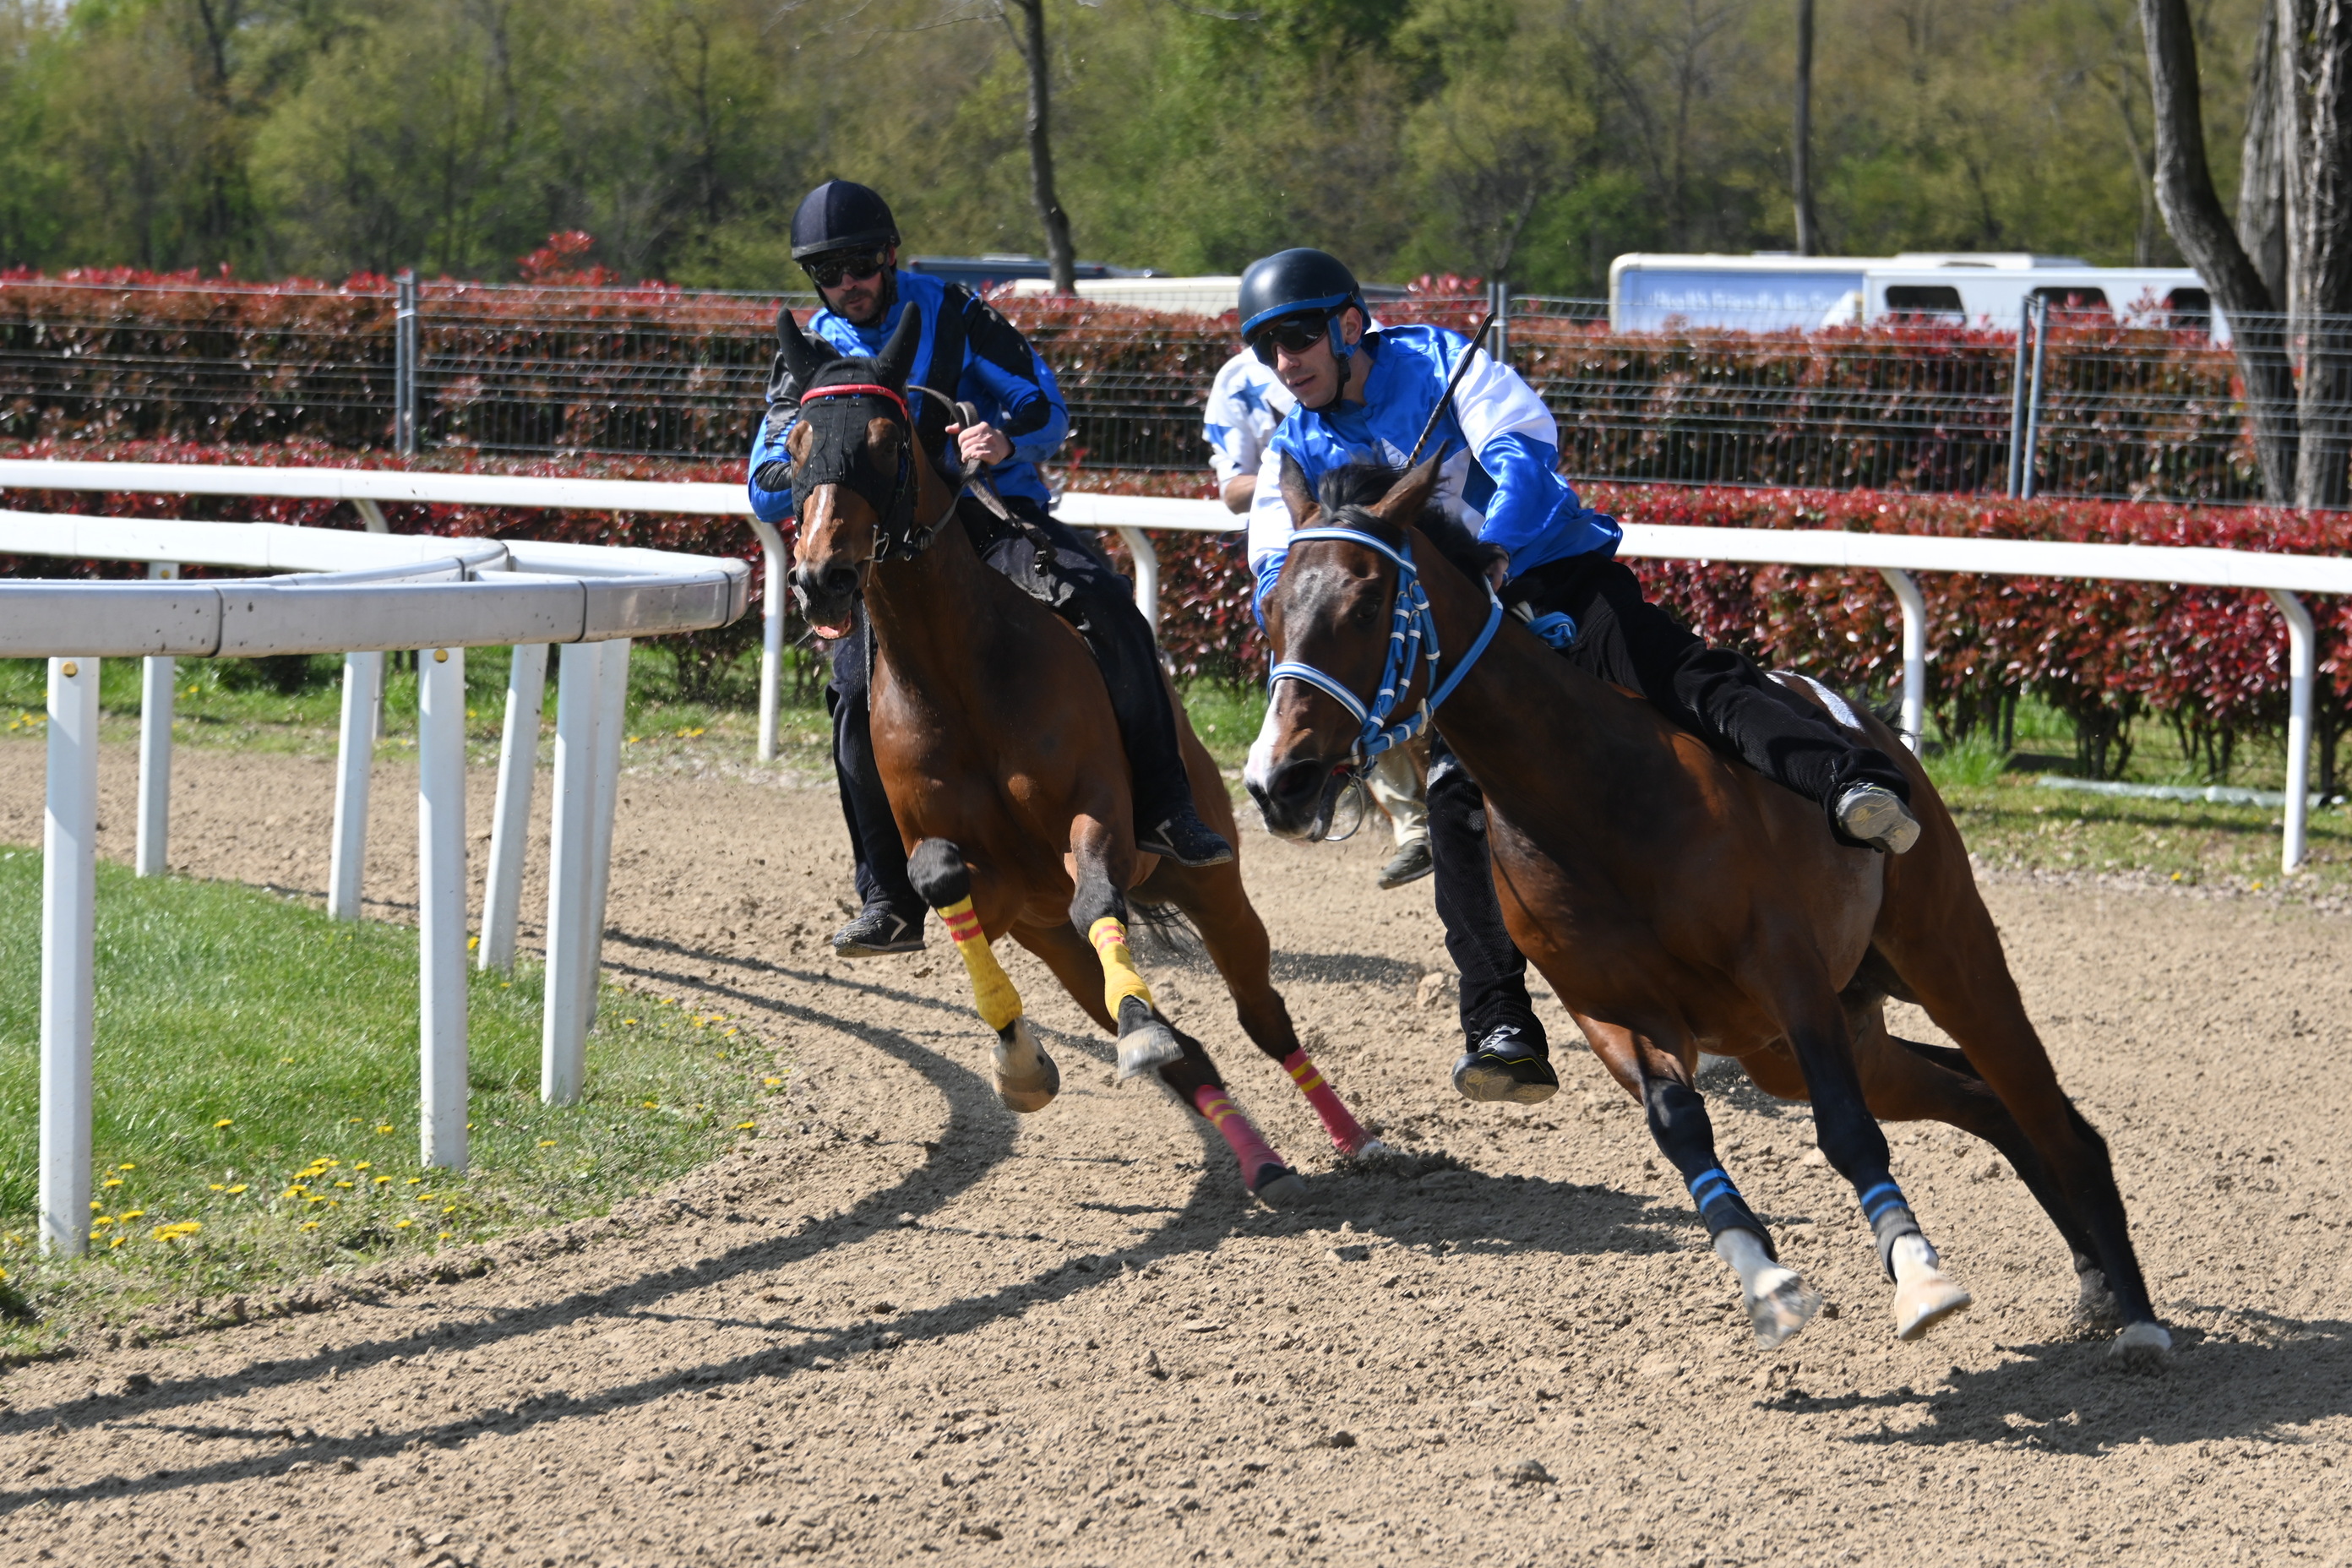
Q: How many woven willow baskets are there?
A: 0